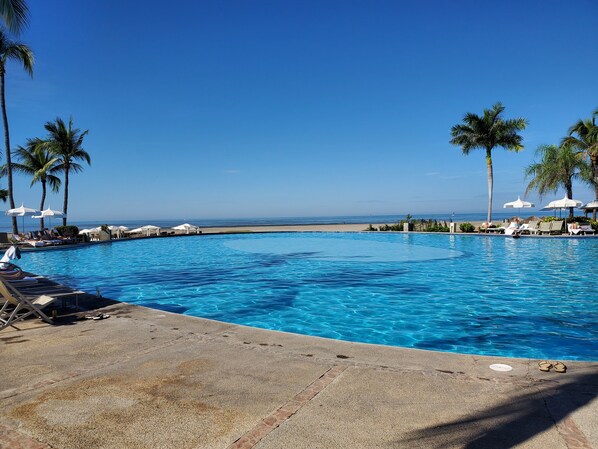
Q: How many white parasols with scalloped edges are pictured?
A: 4